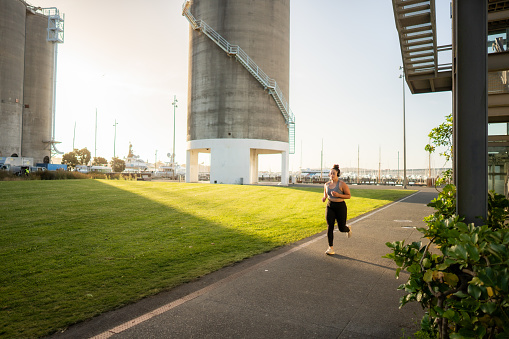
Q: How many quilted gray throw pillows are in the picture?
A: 0